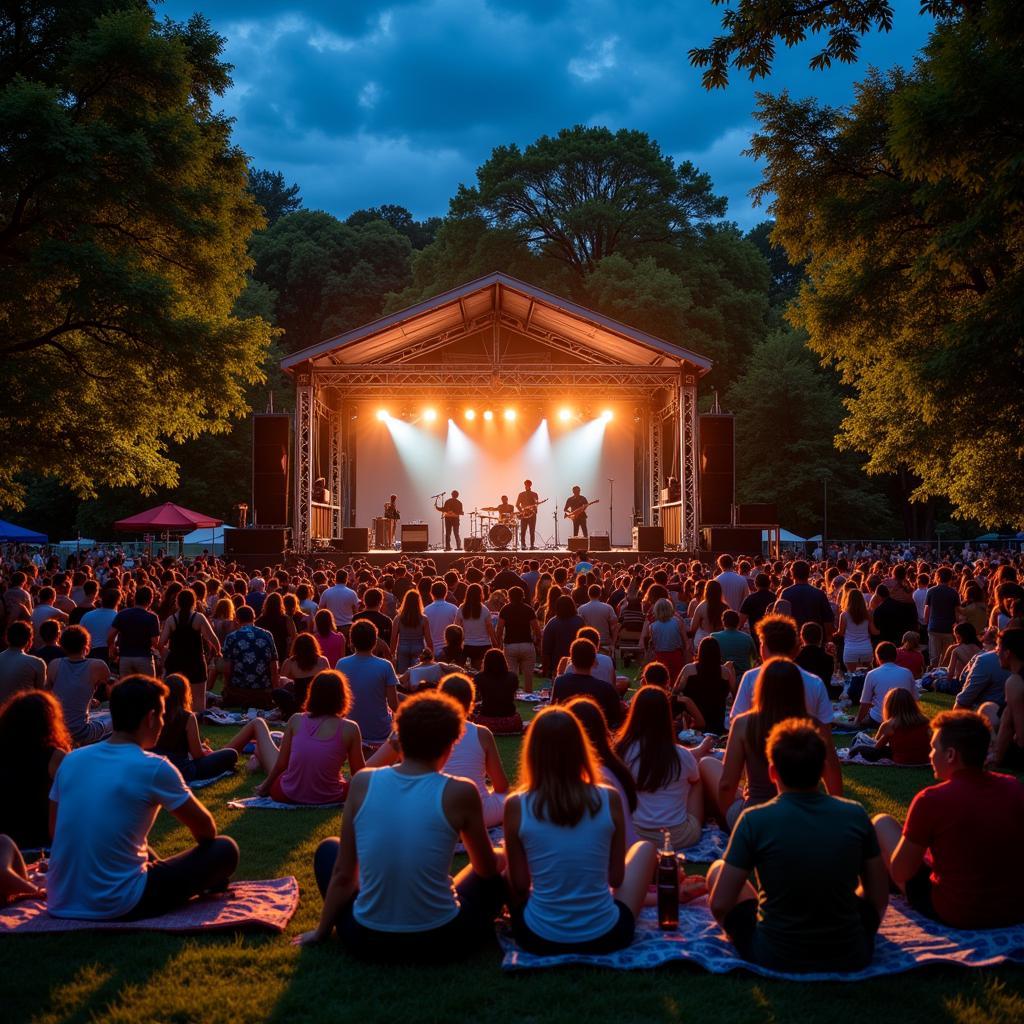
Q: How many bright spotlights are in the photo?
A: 7